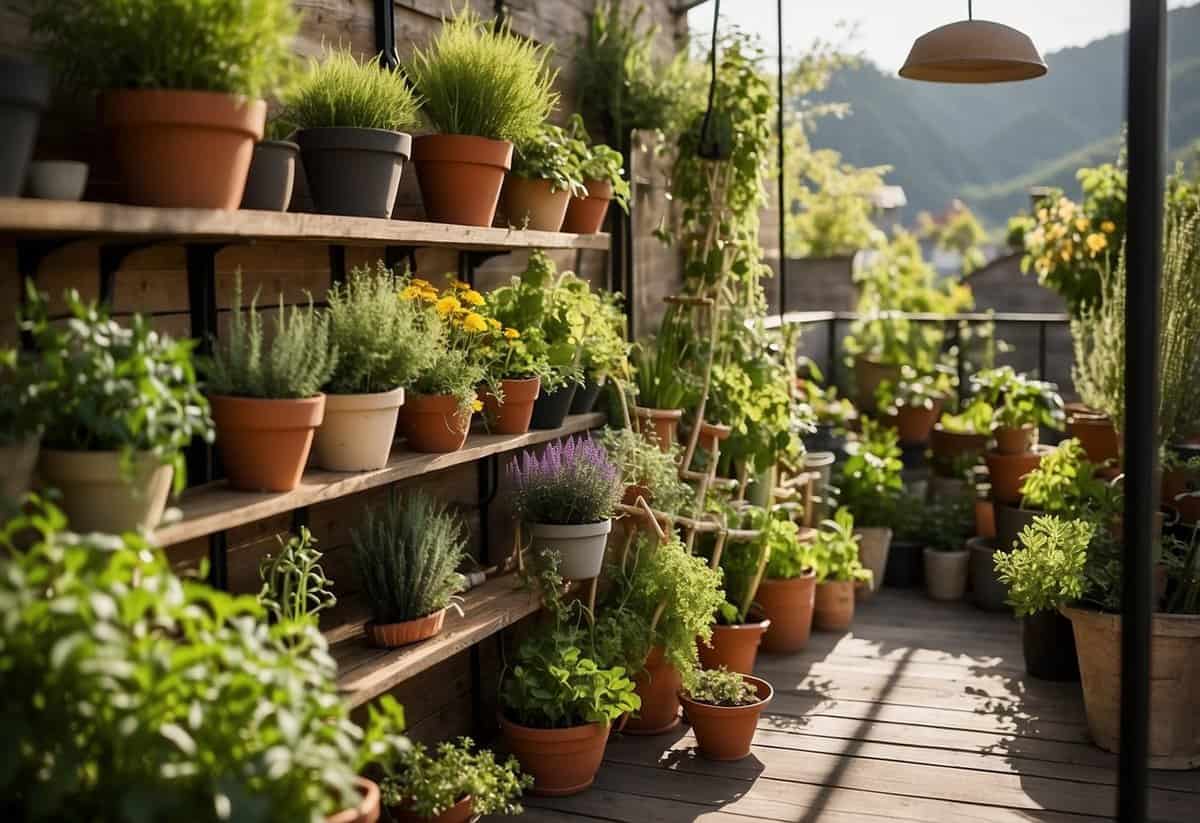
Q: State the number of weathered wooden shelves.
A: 3